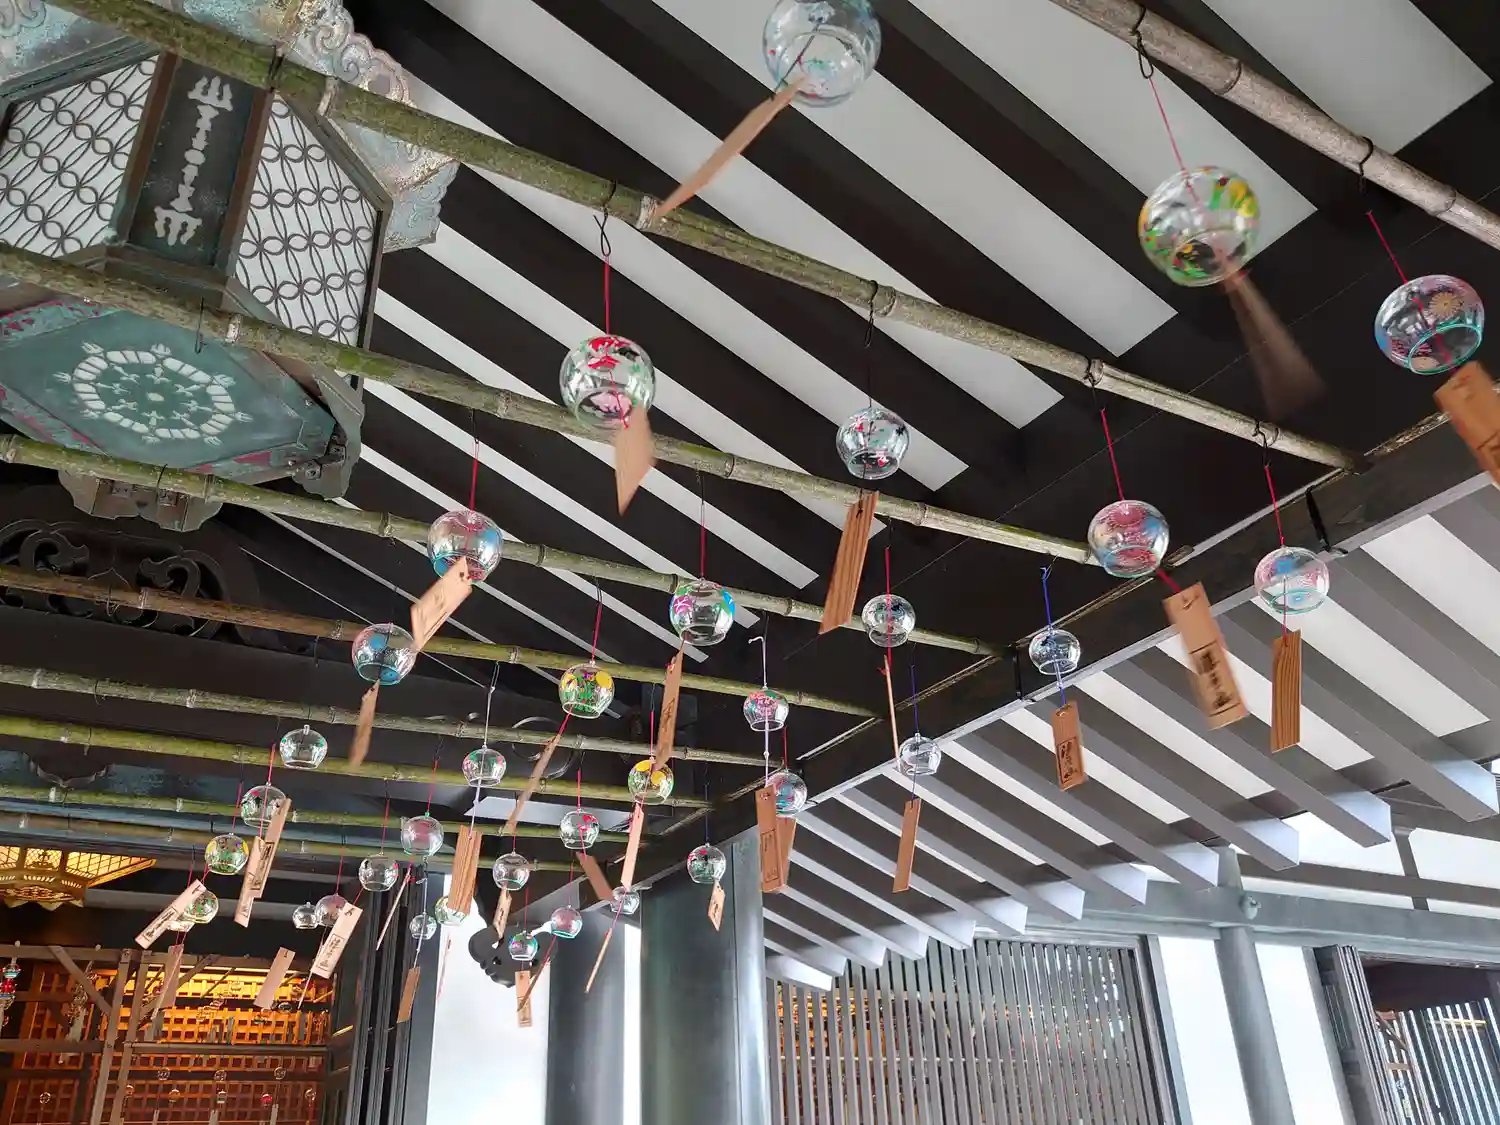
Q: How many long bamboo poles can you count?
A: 9